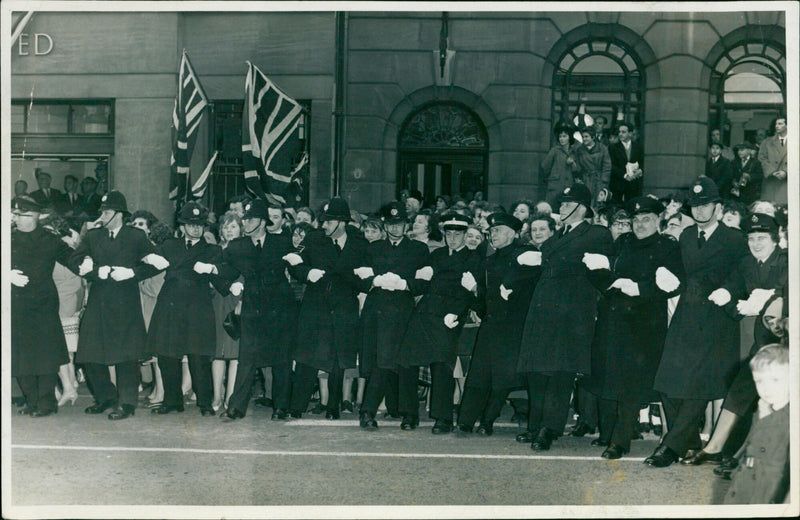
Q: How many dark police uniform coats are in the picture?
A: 12